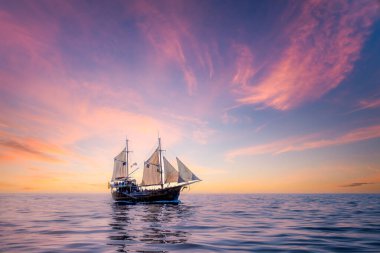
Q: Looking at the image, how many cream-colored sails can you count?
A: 4